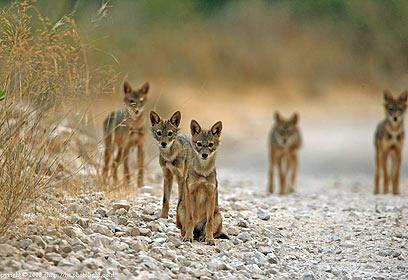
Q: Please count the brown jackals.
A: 5